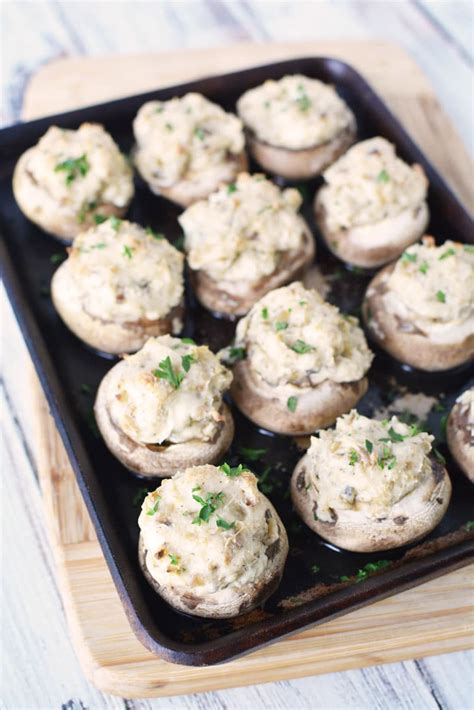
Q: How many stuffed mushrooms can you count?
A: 12